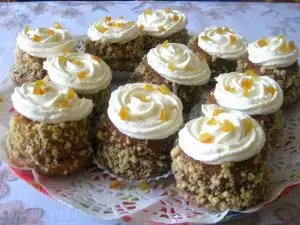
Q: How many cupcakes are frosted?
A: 11